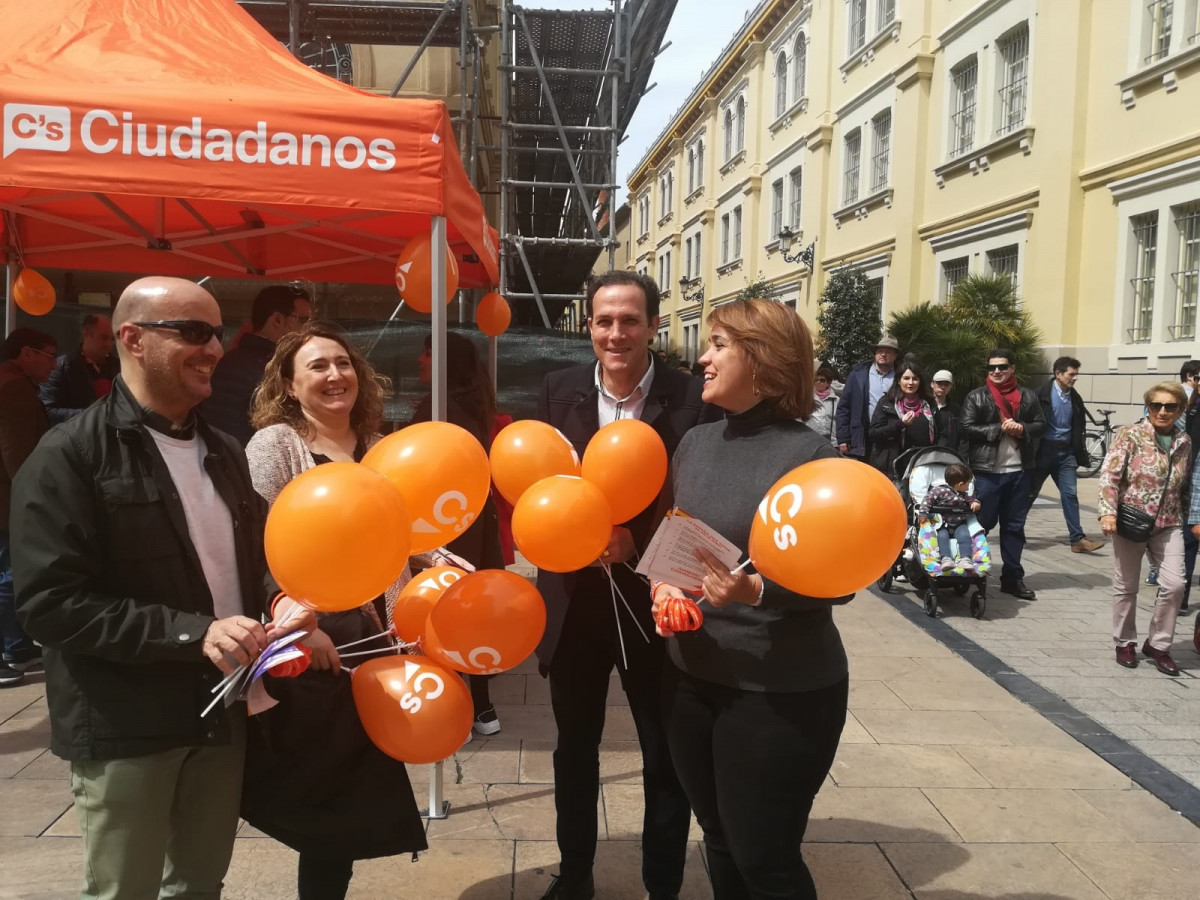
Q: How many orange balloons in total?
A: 12